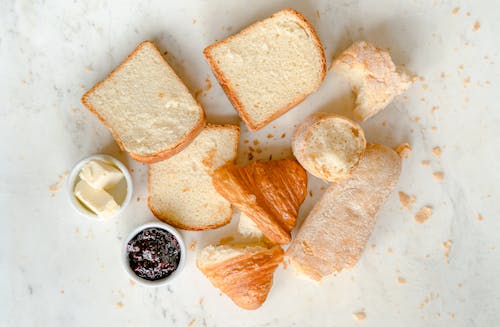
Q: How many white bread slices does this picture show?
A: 3